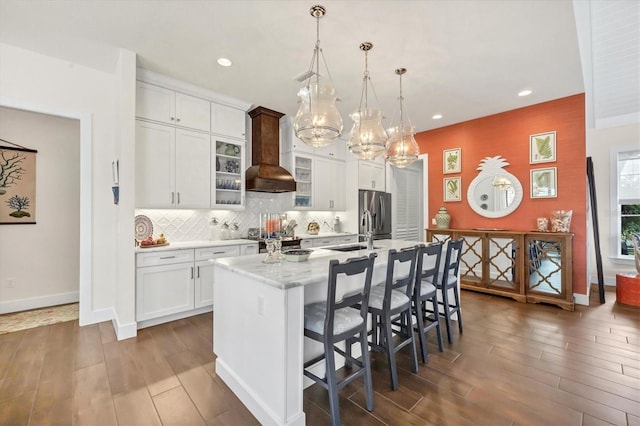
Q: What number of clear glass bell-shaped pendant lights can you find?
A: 3